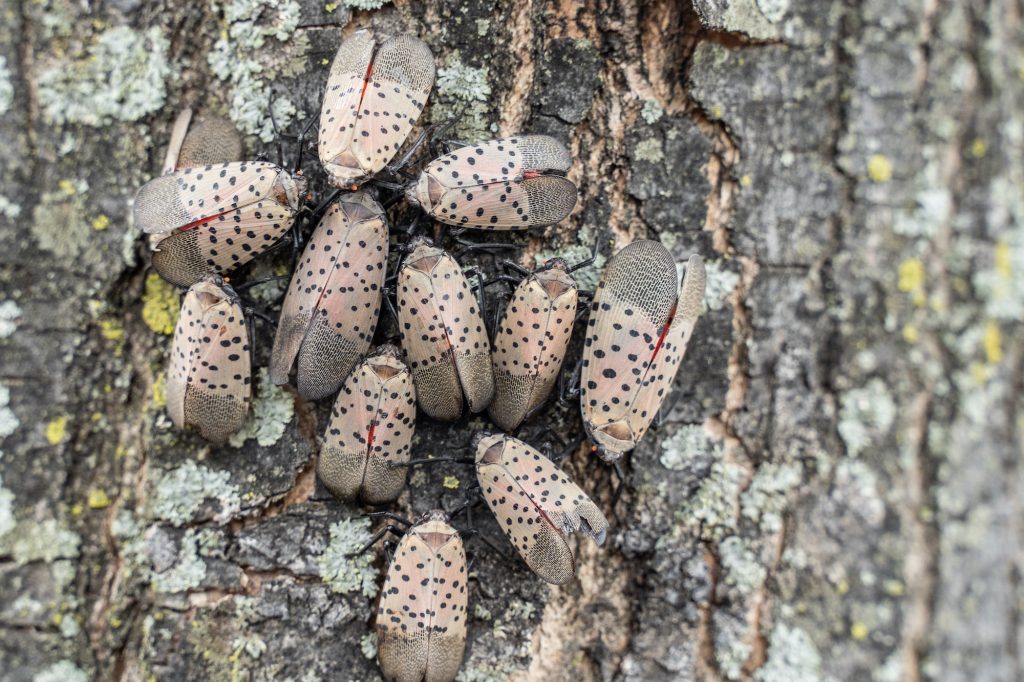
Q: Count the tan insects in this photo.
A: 12